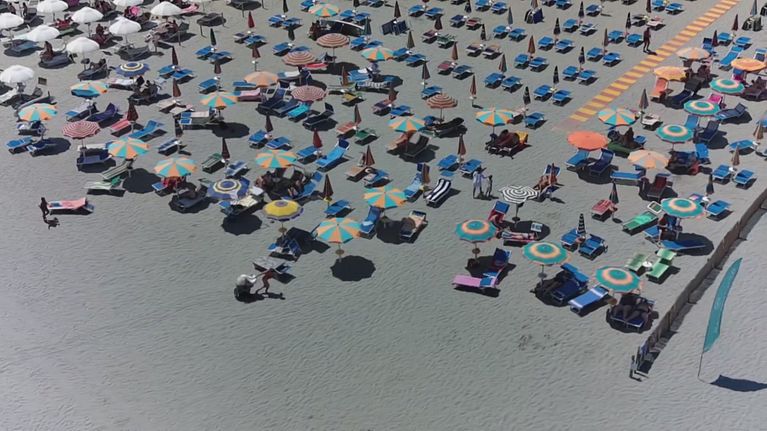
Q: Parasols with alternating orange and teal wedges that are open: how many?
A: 13